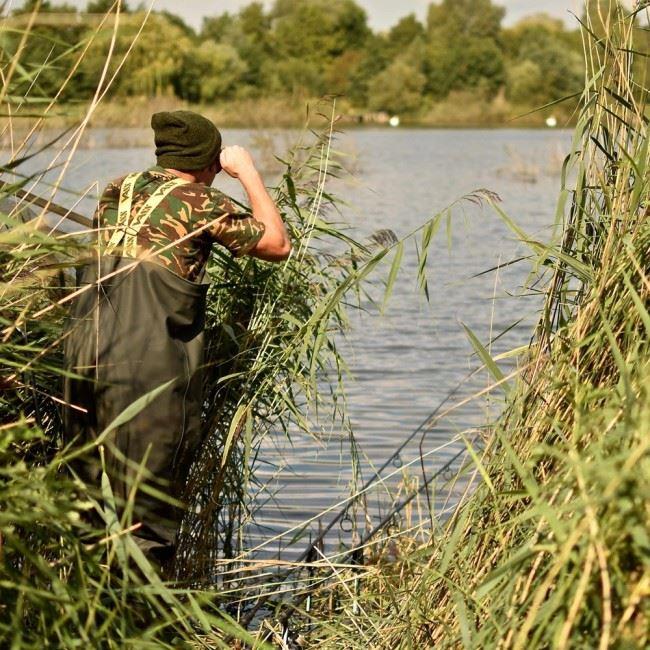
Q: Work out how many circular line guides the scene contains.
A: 4